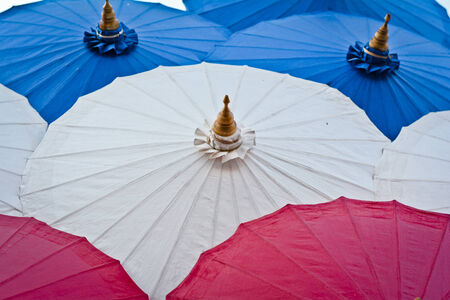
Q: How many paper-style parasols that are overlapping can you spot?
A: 8